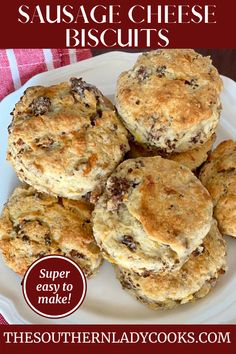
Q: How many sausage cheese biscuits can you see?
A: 7